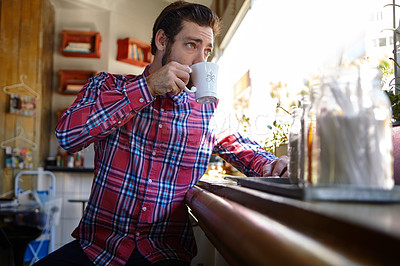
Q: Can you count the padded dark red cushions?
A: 0